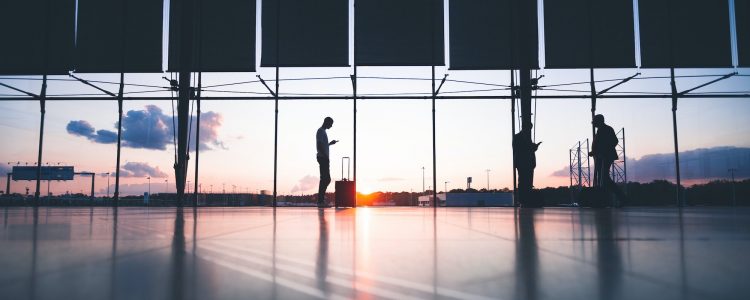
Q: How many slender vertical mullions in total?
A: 9